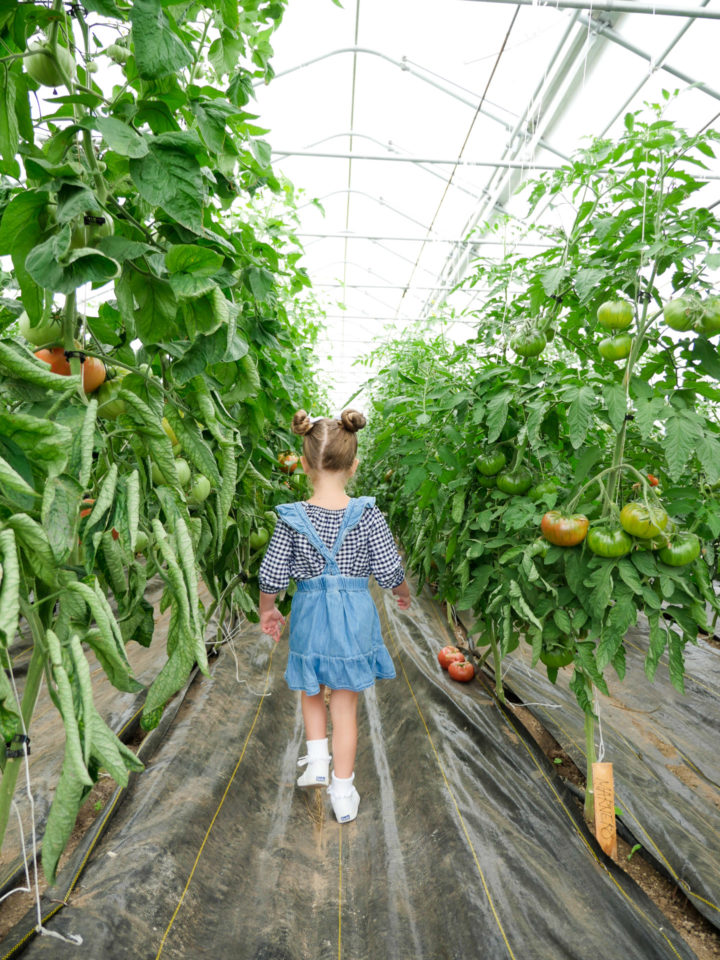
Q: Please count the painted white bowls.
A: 0